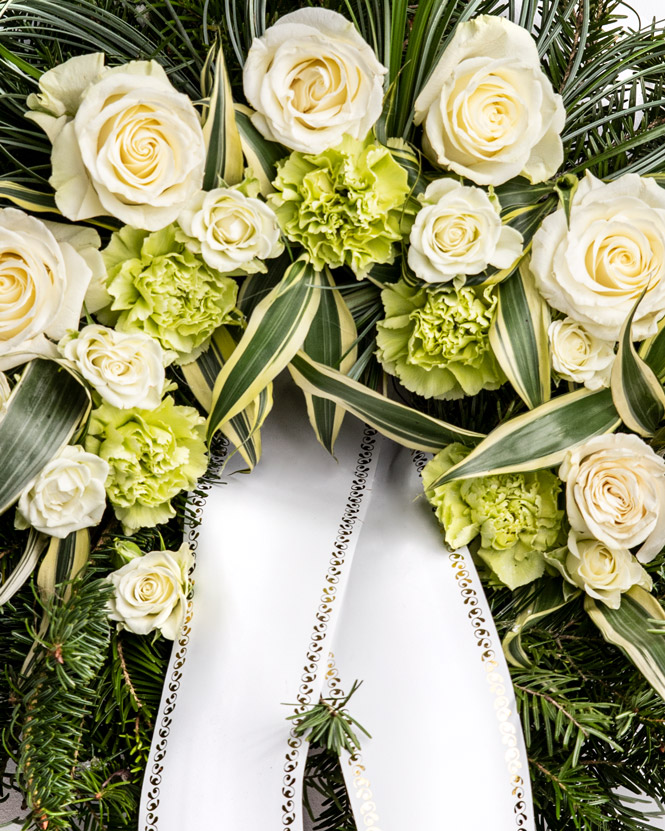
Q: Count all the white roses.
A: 13